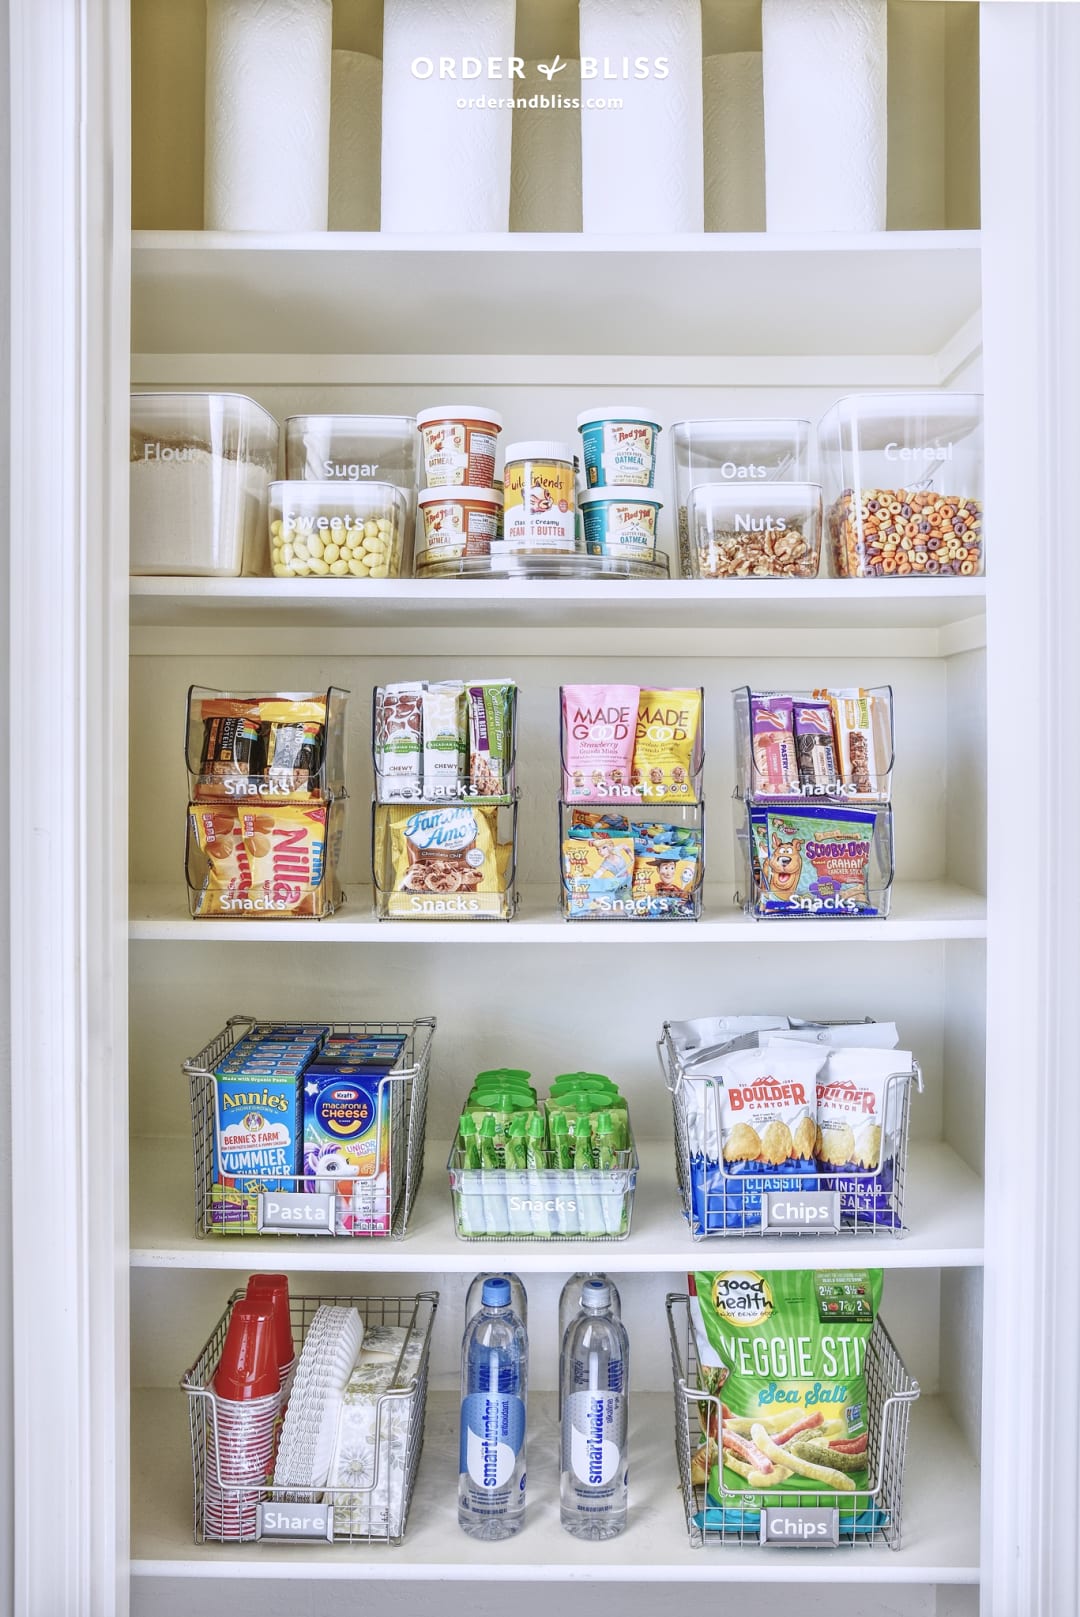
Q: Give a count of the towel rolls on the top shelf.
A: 7